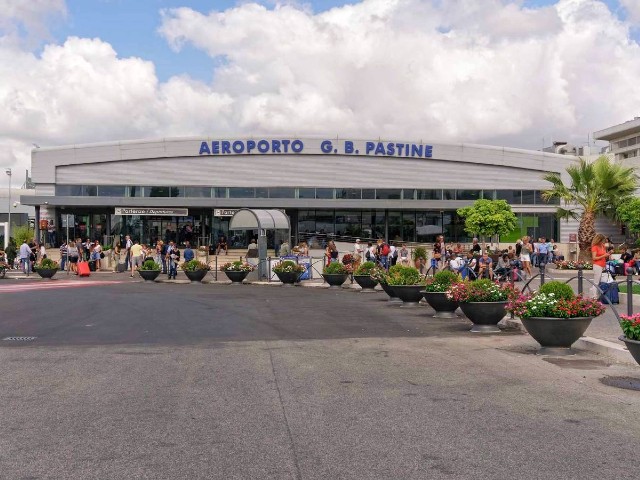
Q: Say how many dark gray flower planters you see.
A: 13